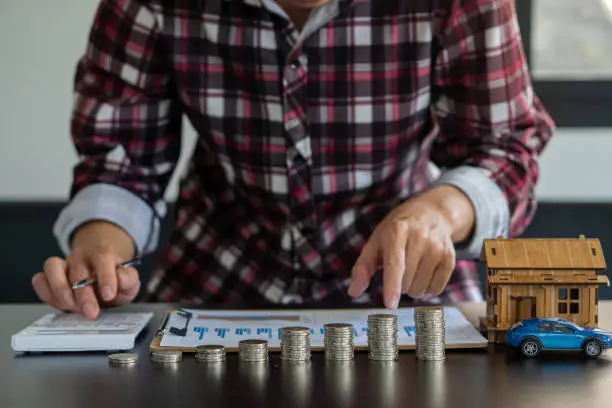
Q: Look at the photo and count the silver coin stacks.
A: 8